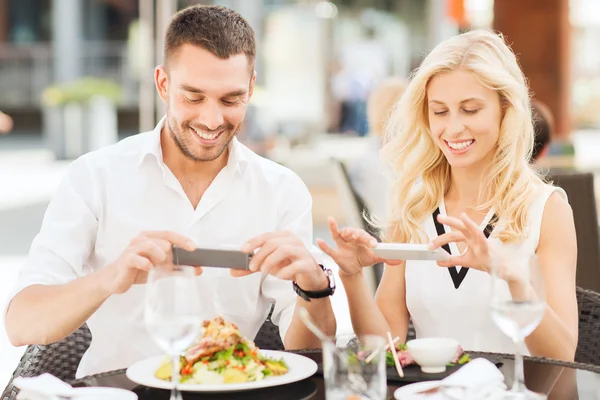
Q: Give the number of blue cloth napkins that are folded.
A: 0